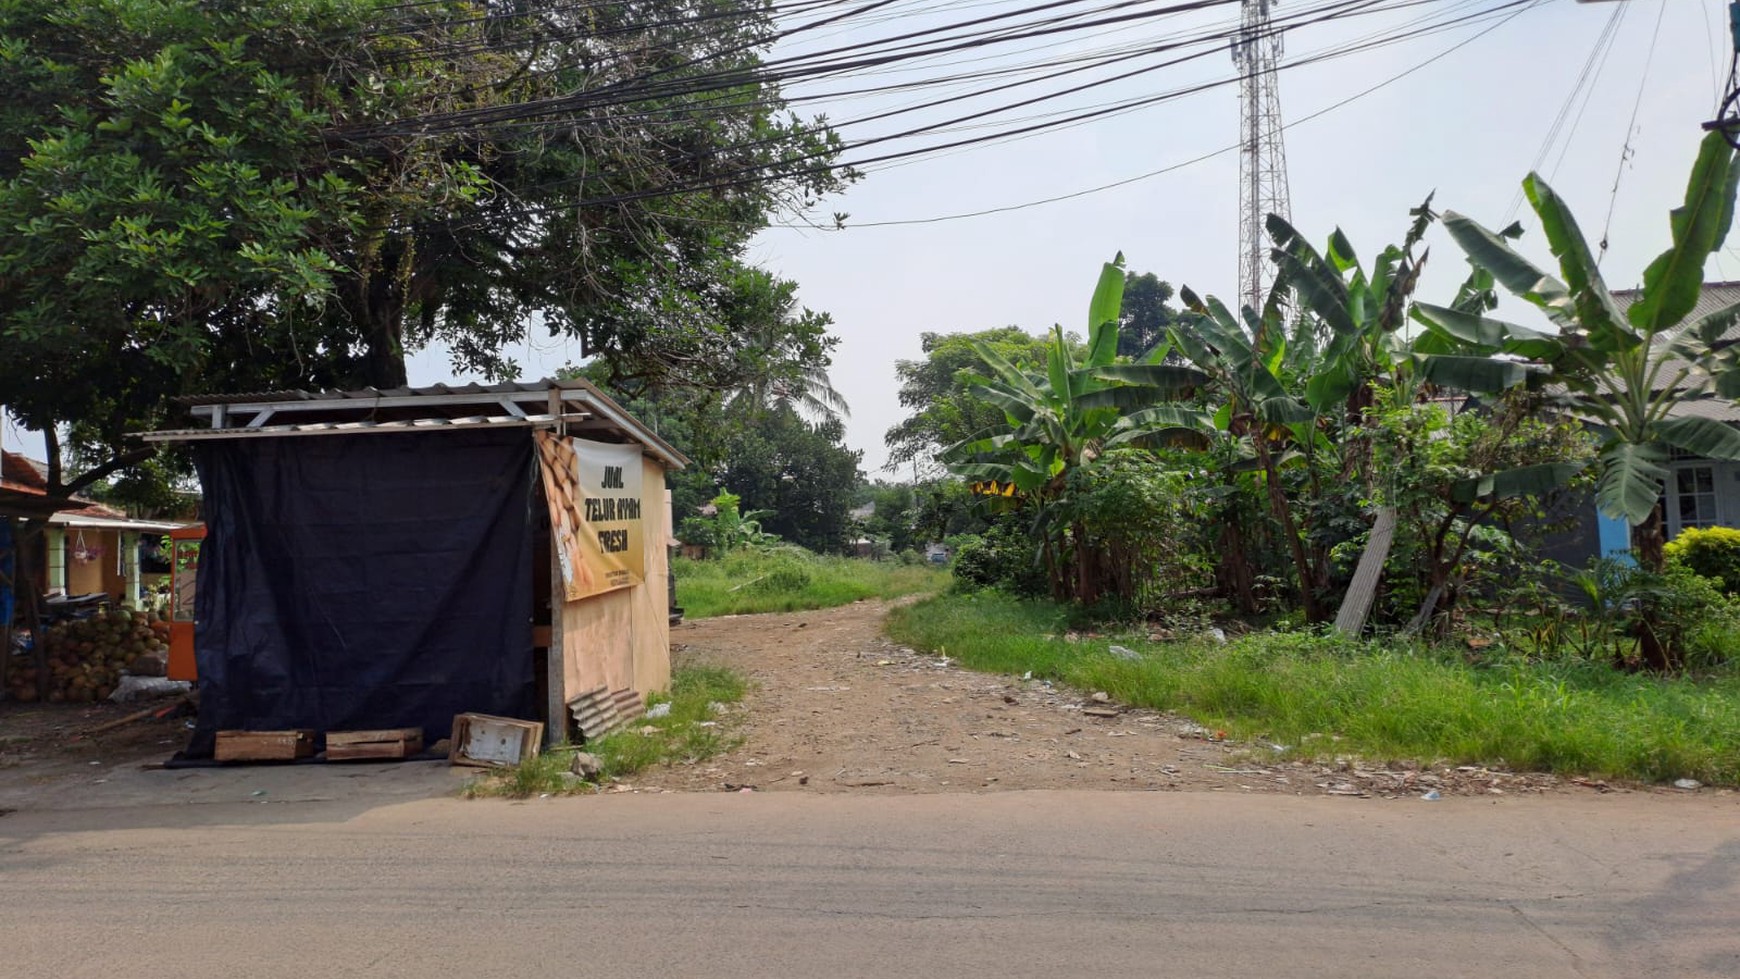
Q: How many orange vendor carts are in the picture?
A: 1